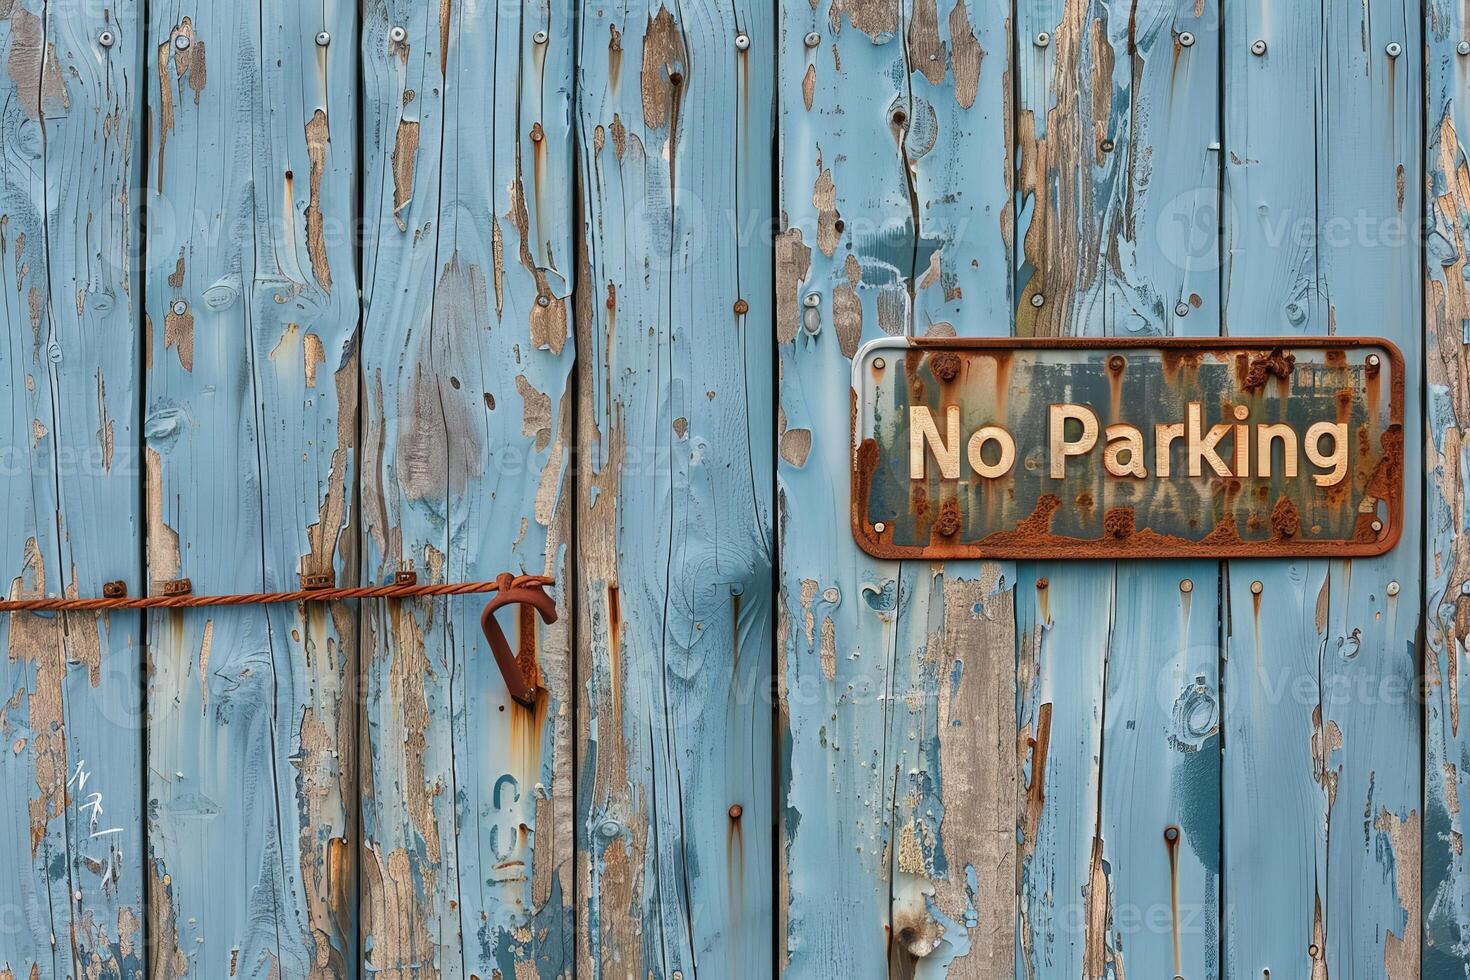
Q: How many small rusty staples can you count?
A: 4